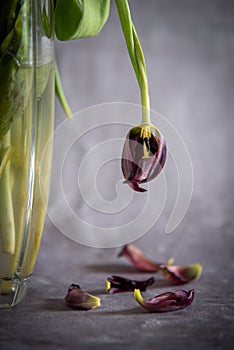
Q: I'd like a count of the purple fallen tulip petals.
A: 5